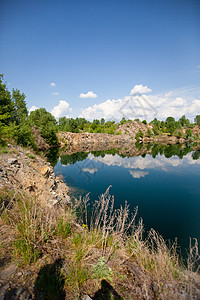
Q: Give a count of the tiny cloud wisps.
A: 2